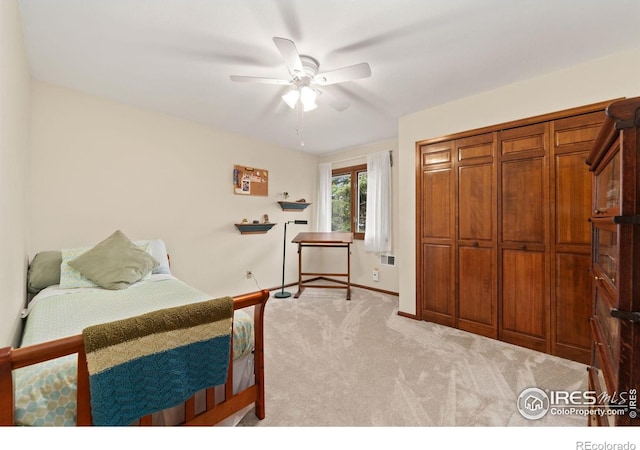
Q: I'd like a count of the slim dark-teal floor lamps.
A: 1